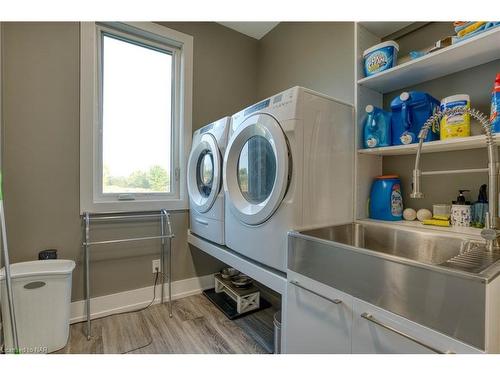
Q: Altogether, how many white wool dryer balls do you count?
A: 2